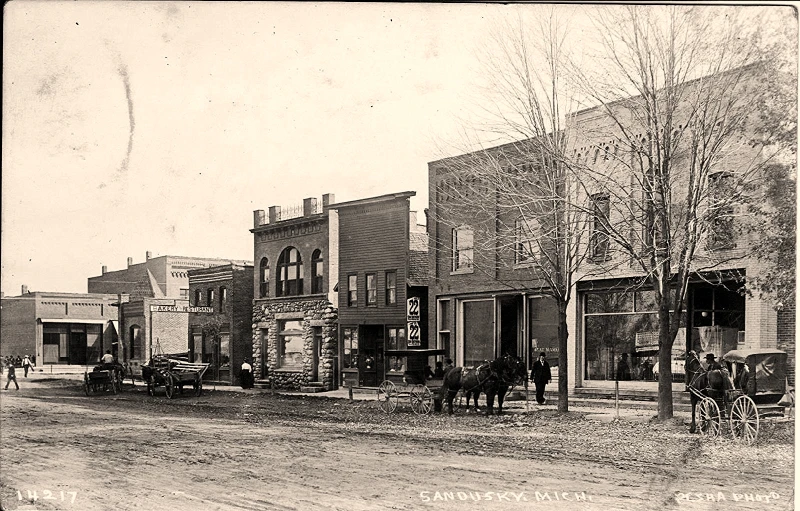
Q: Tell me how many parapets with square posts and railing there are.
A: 1